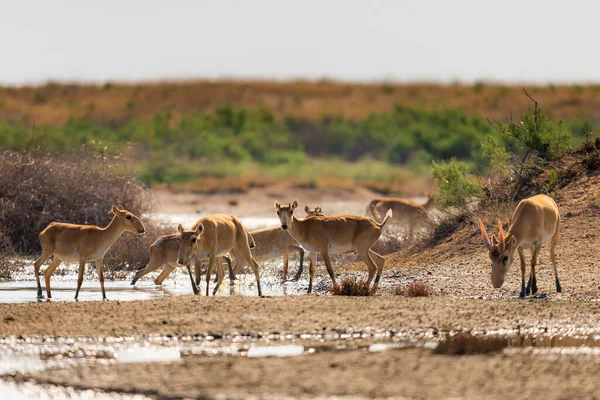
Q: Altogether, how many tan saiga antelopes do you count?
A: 7